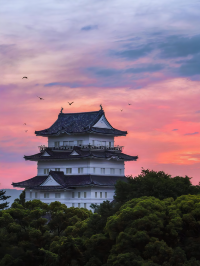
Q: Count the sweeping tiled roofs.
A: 3